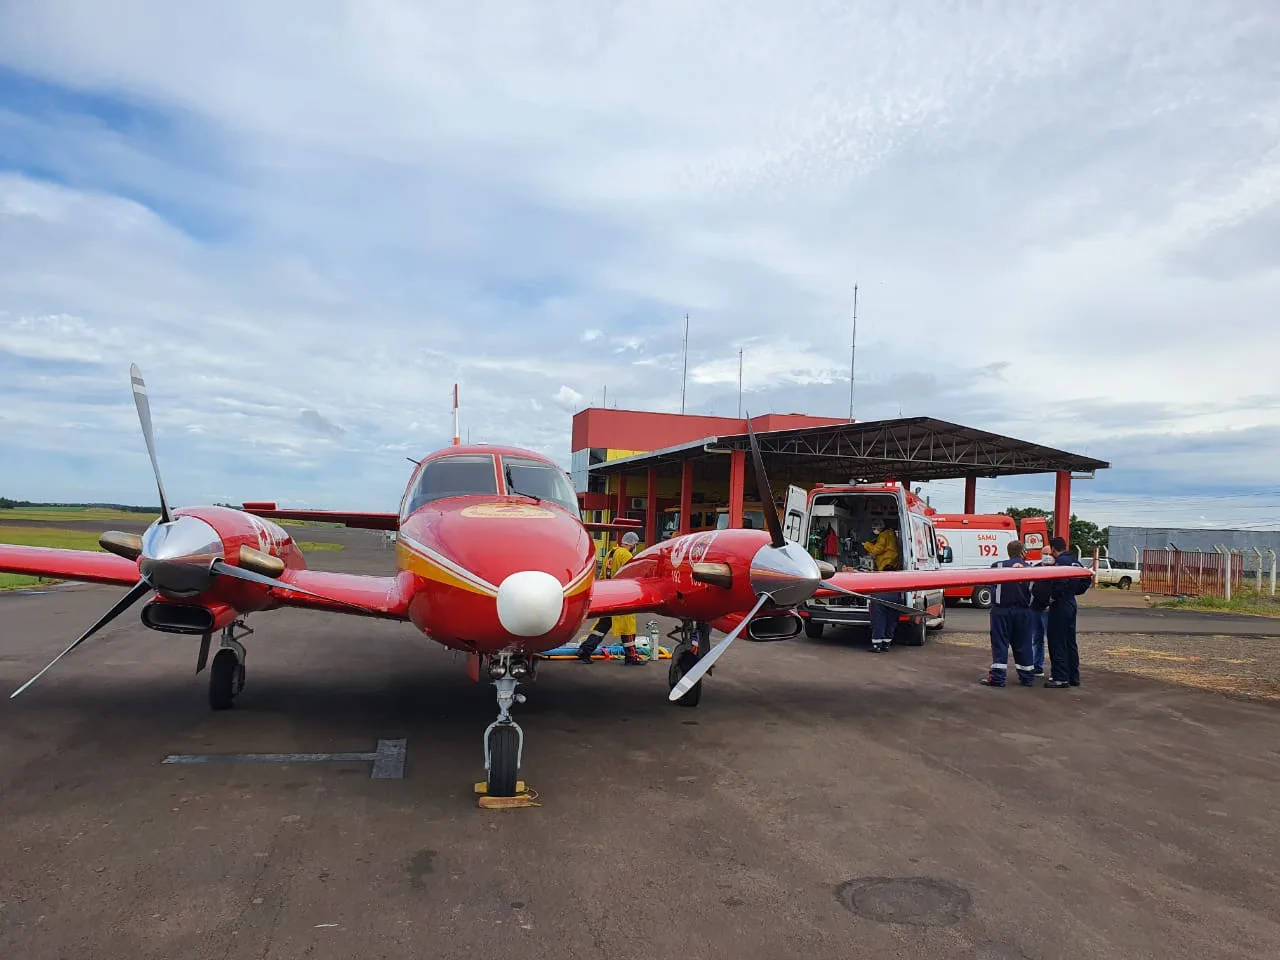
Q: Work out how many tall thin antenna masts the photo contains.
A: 3